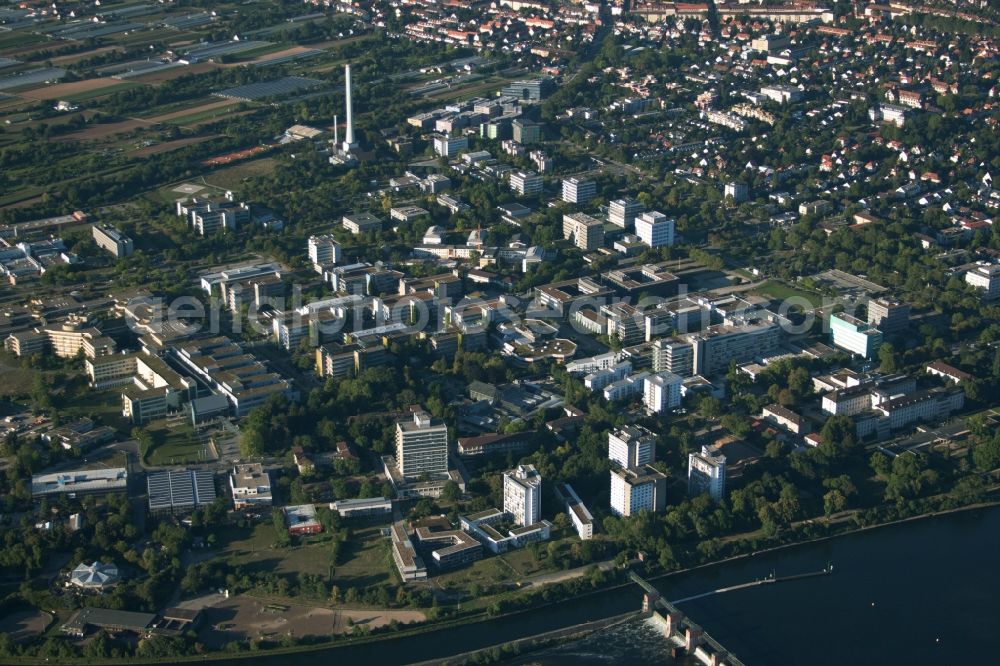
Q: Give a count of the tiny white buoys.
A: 2